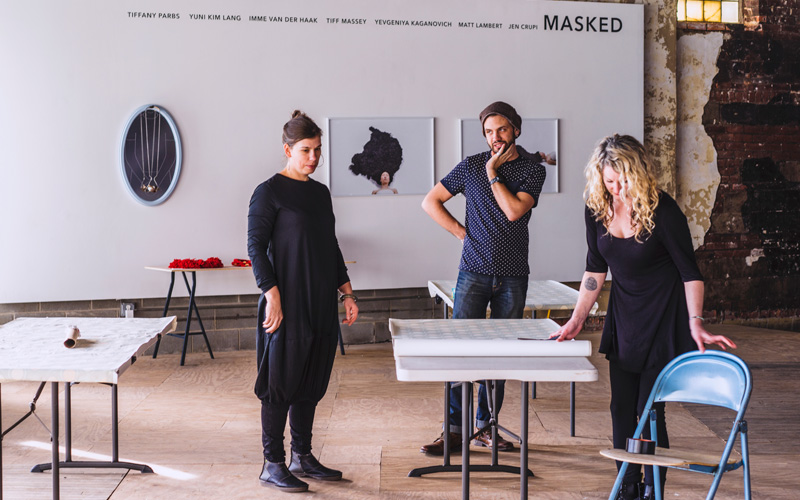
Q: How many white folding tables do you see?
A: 3